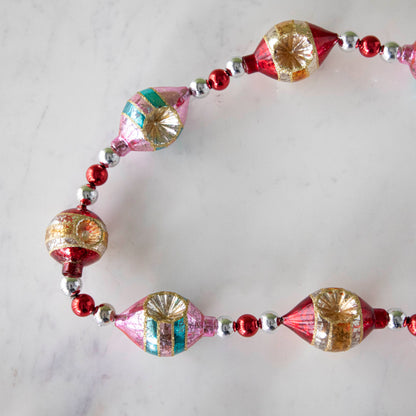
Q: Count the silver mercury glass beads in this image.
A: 11